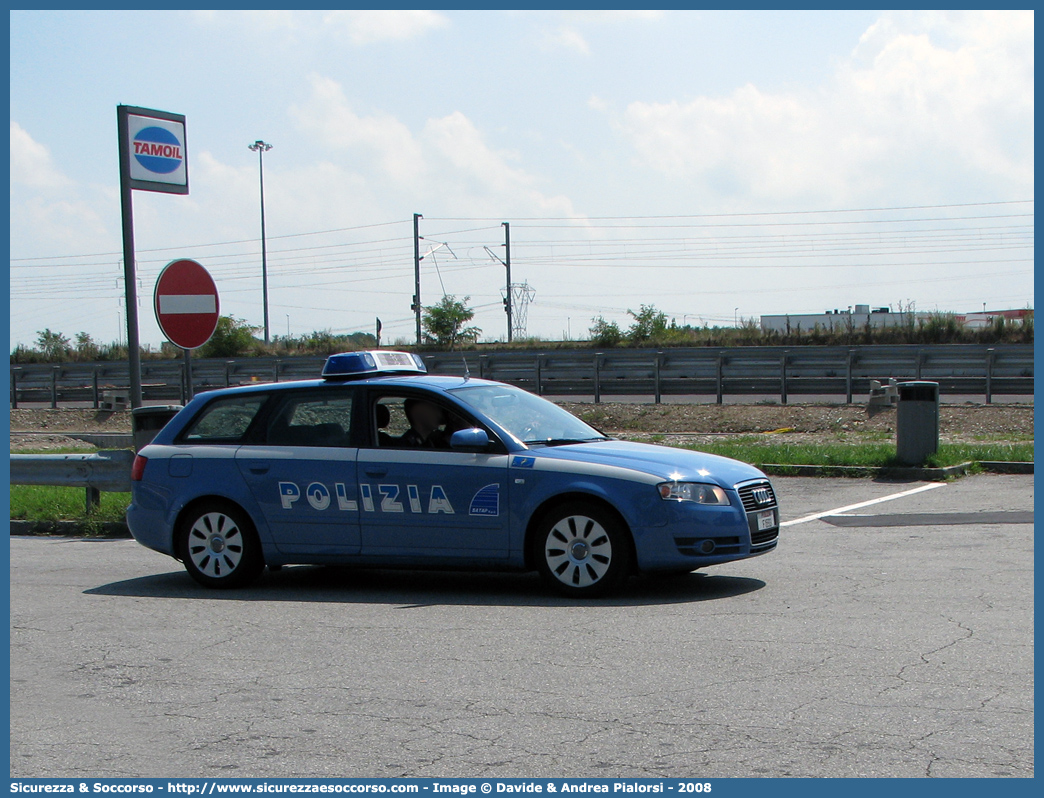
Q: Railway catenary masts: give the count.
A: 2